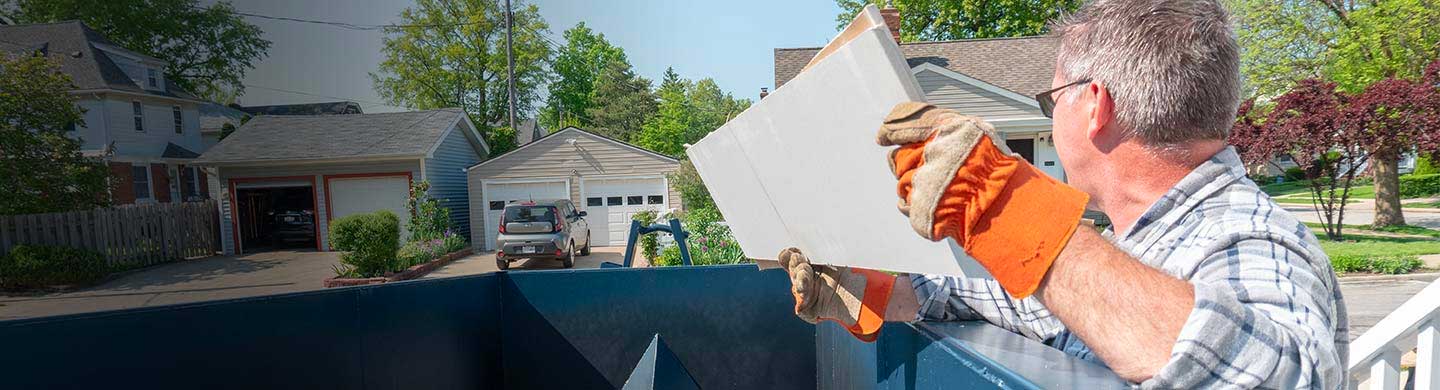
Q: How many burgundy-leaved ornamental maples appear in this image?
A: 1